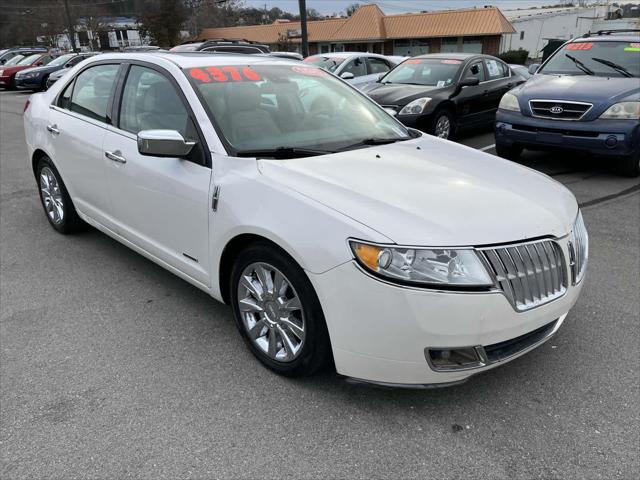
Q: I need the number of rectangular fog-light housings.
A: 1